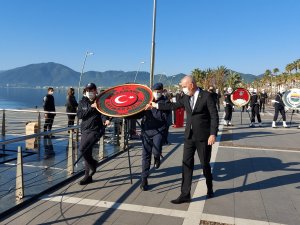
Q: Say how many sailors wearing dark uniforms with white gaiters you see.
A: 3